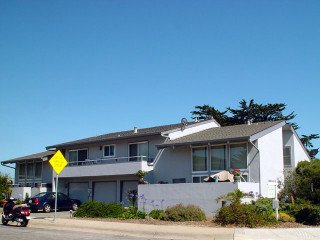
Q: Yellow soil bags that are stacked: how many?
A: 0